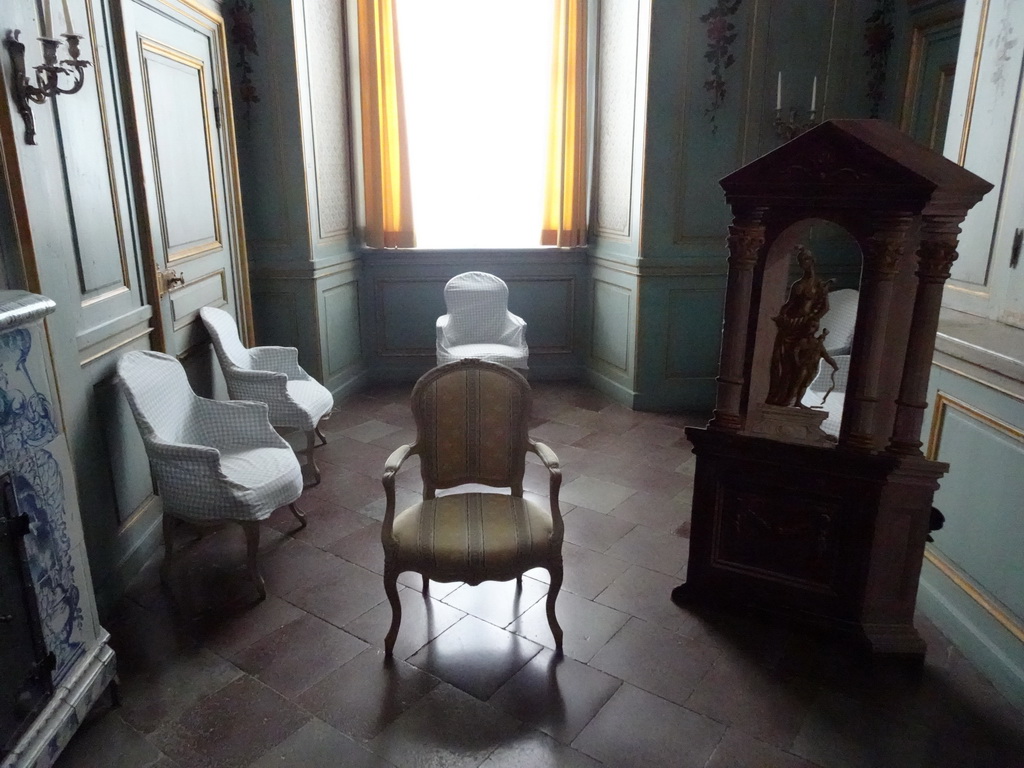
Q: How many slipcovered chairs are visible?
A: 4